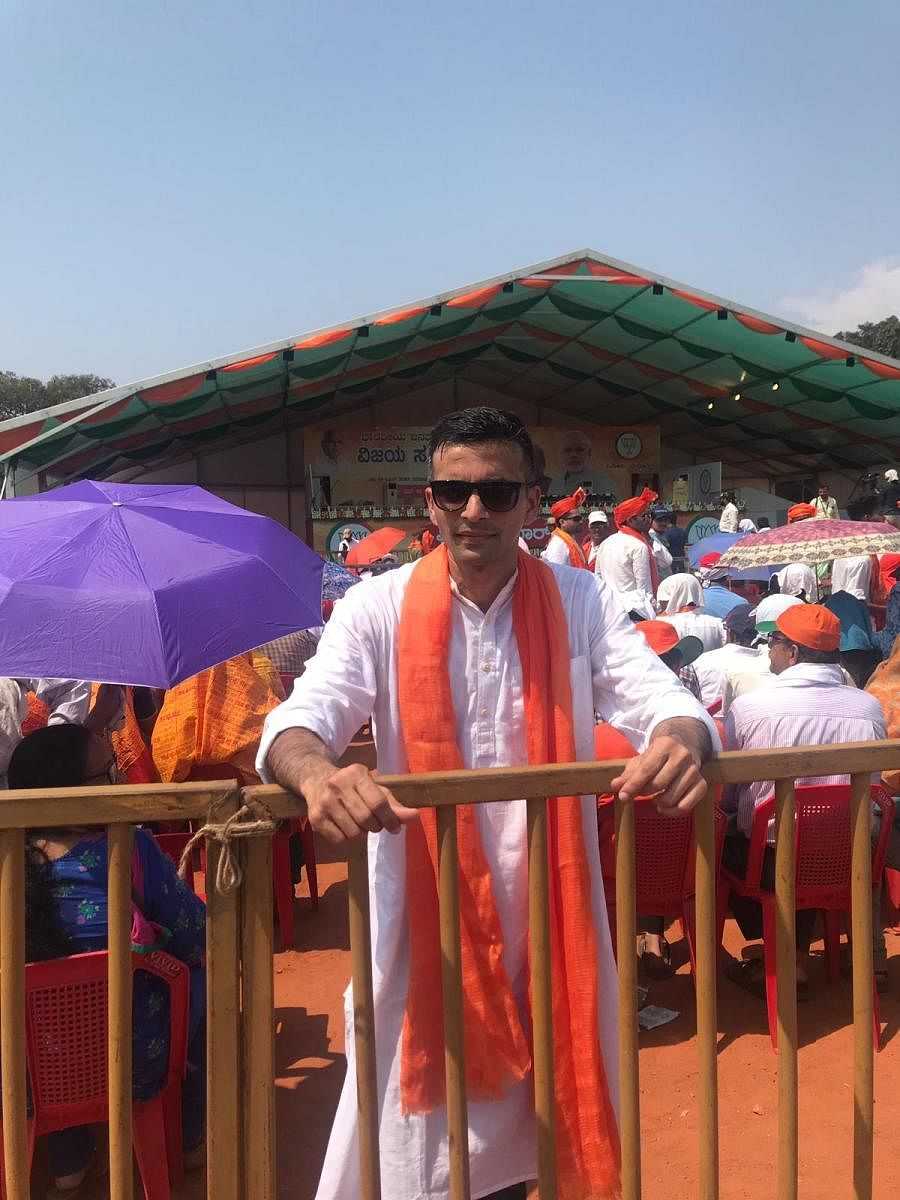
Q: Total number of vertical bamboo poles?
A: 11